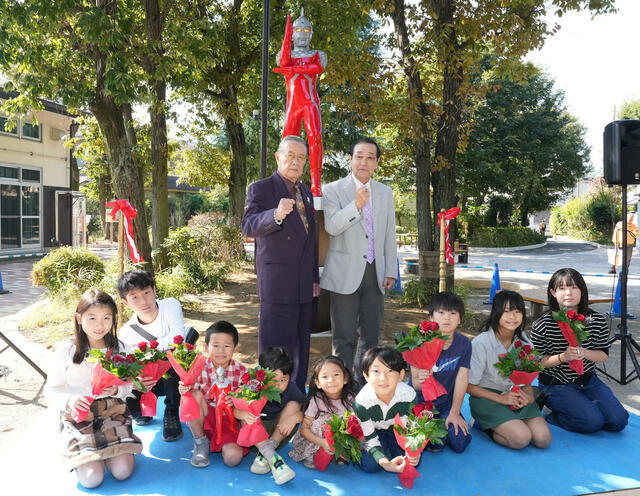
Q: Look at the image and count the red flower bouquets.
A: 9